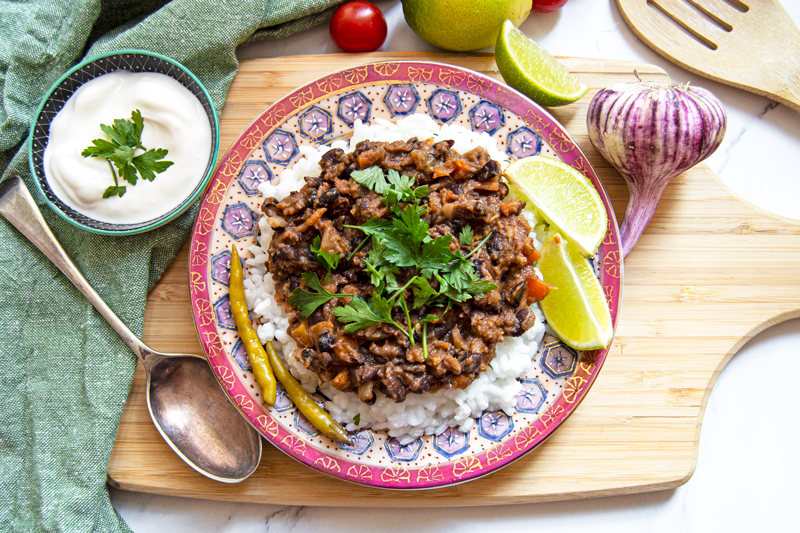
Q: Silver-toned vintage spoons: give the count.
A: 1